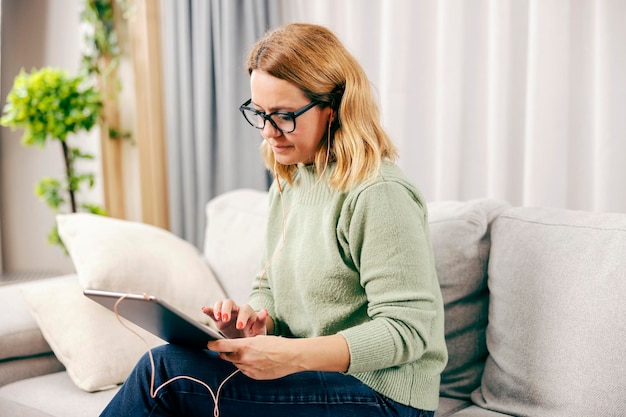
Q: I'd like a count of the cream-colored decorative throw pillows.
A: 2